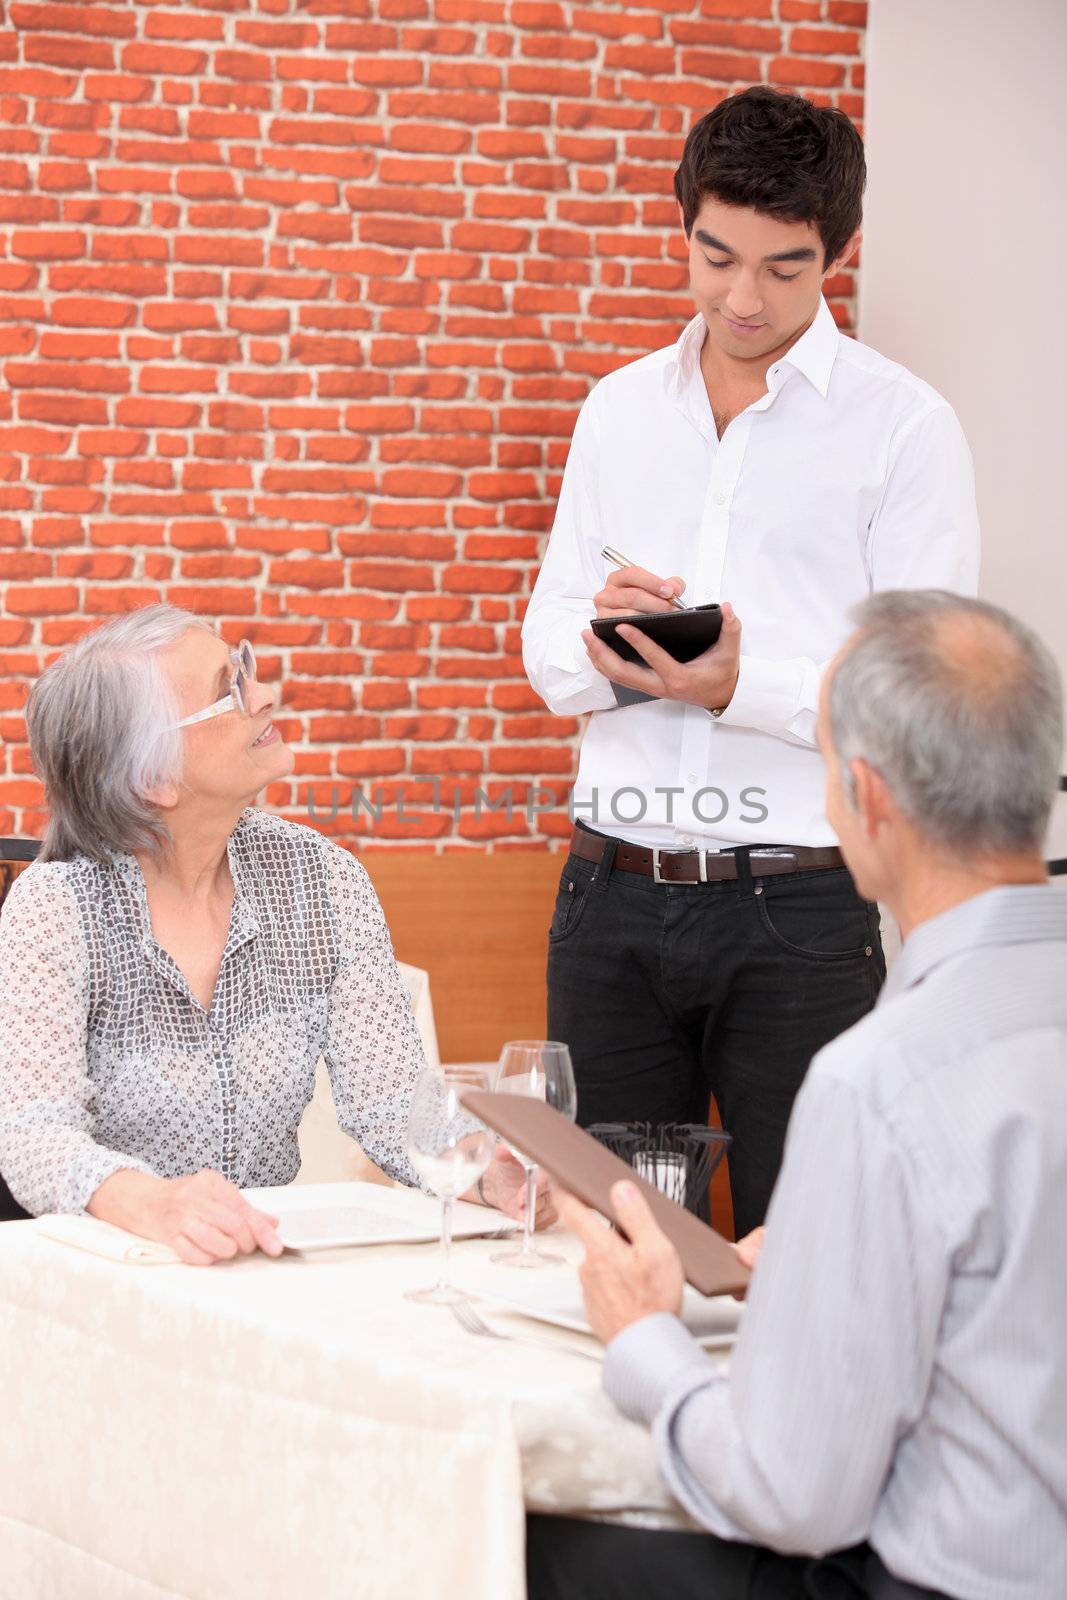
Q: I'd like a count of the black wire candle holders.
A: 1